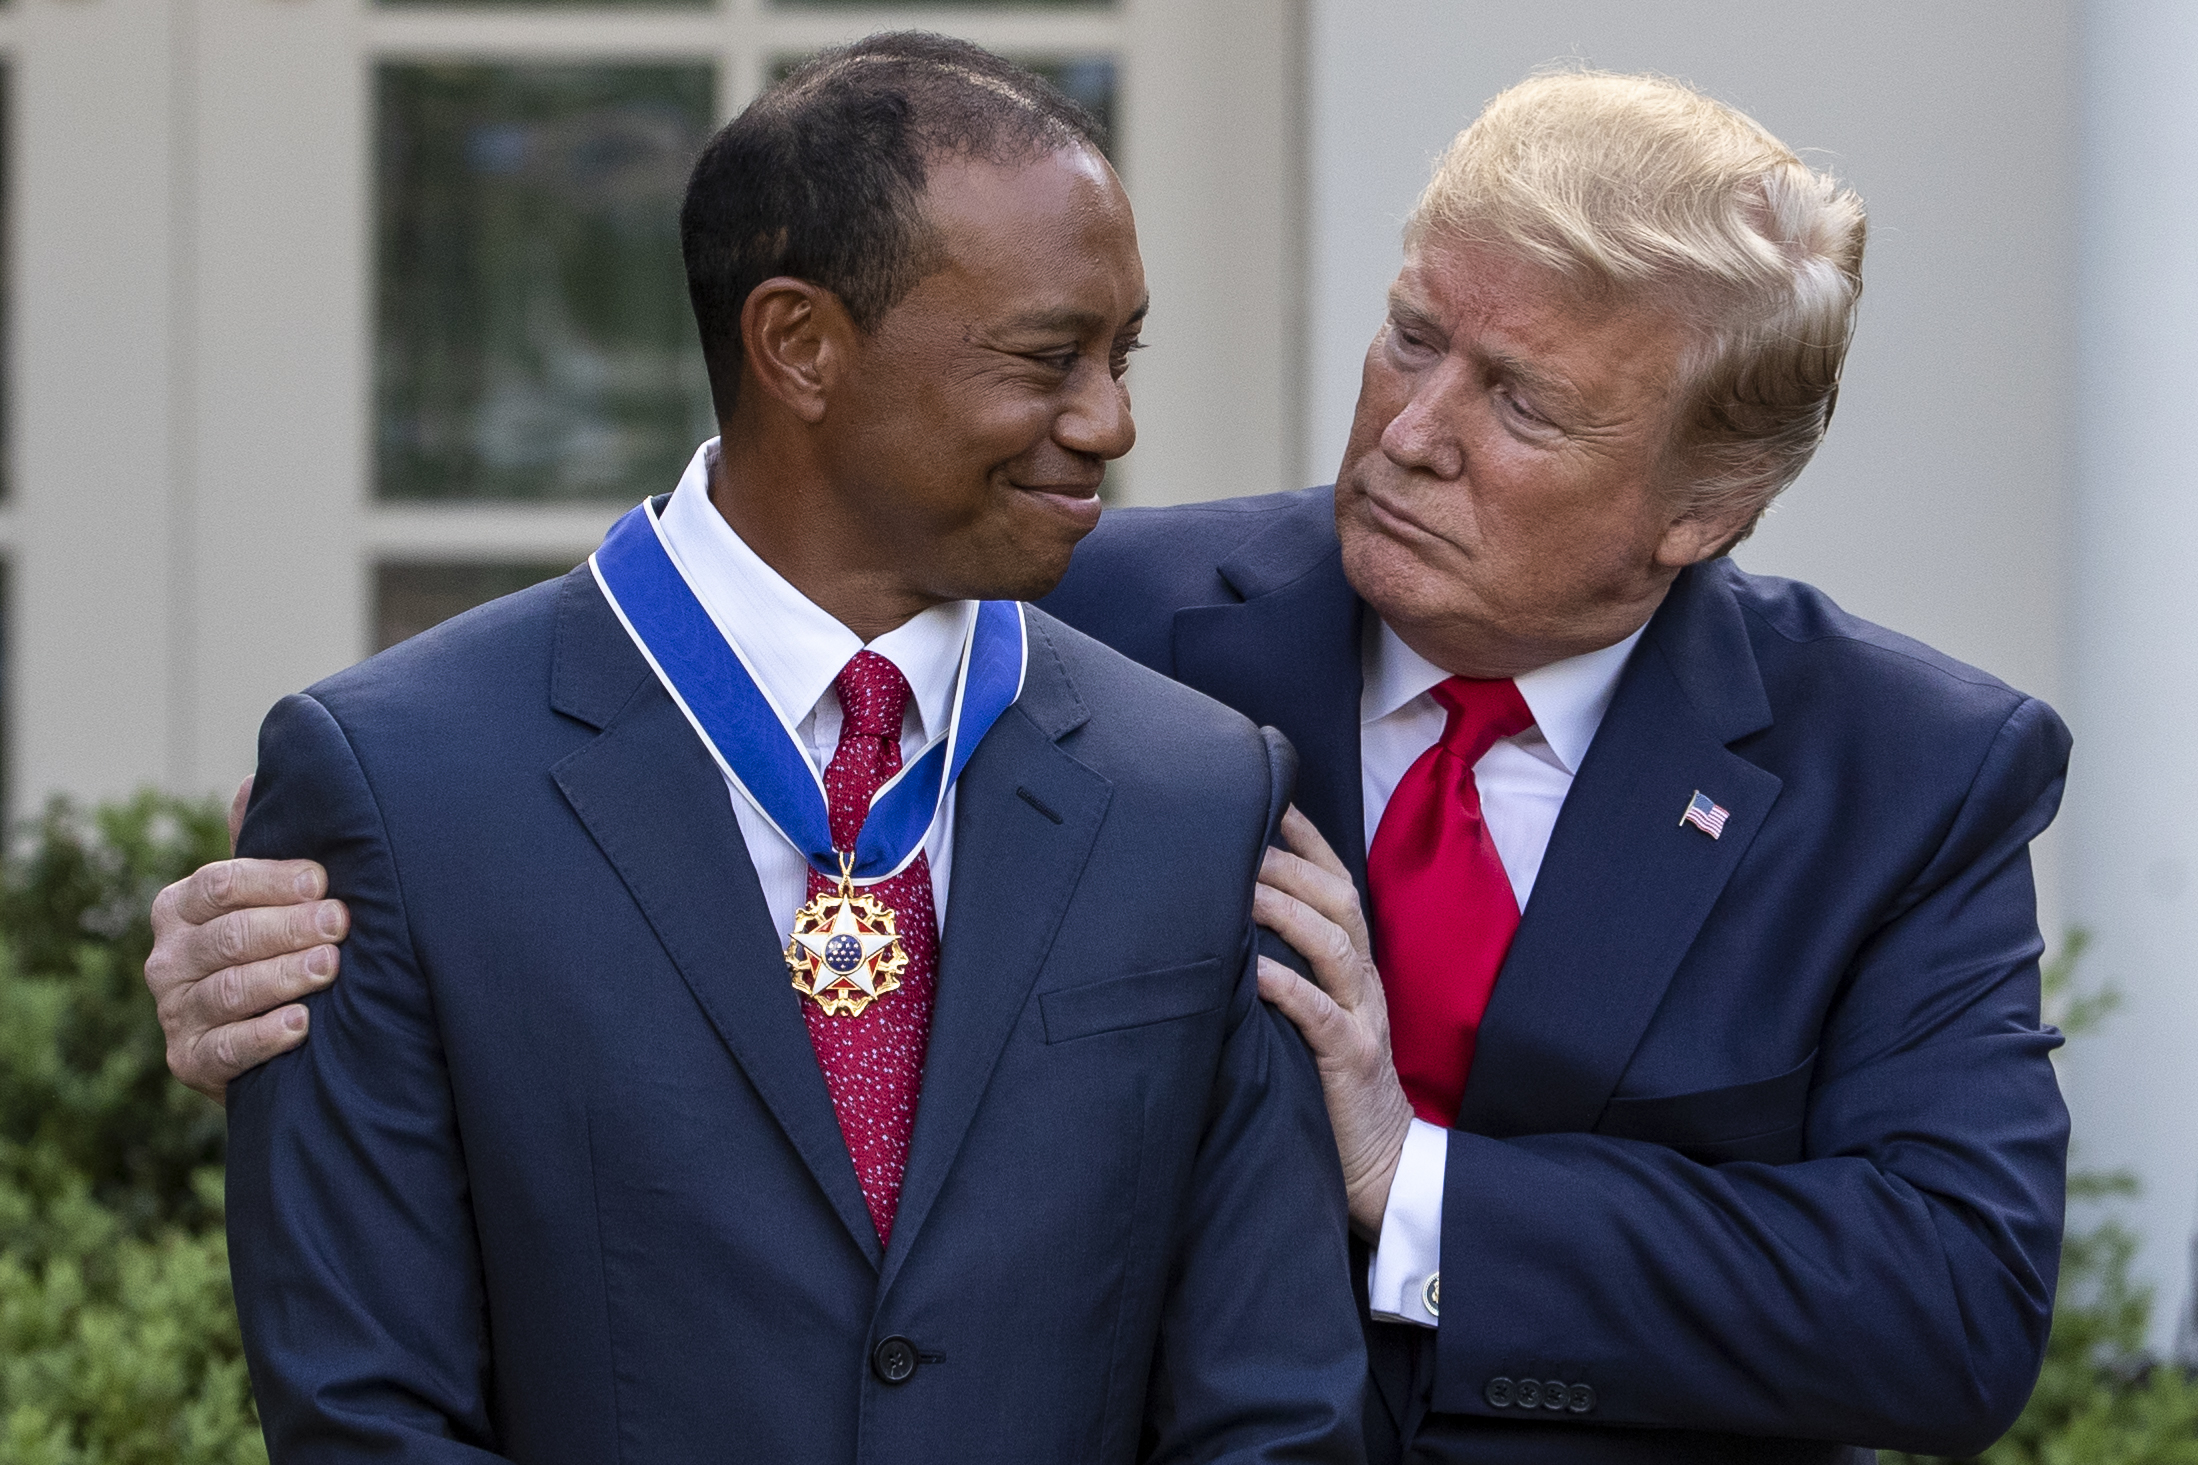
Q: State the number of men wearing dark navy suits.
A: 2